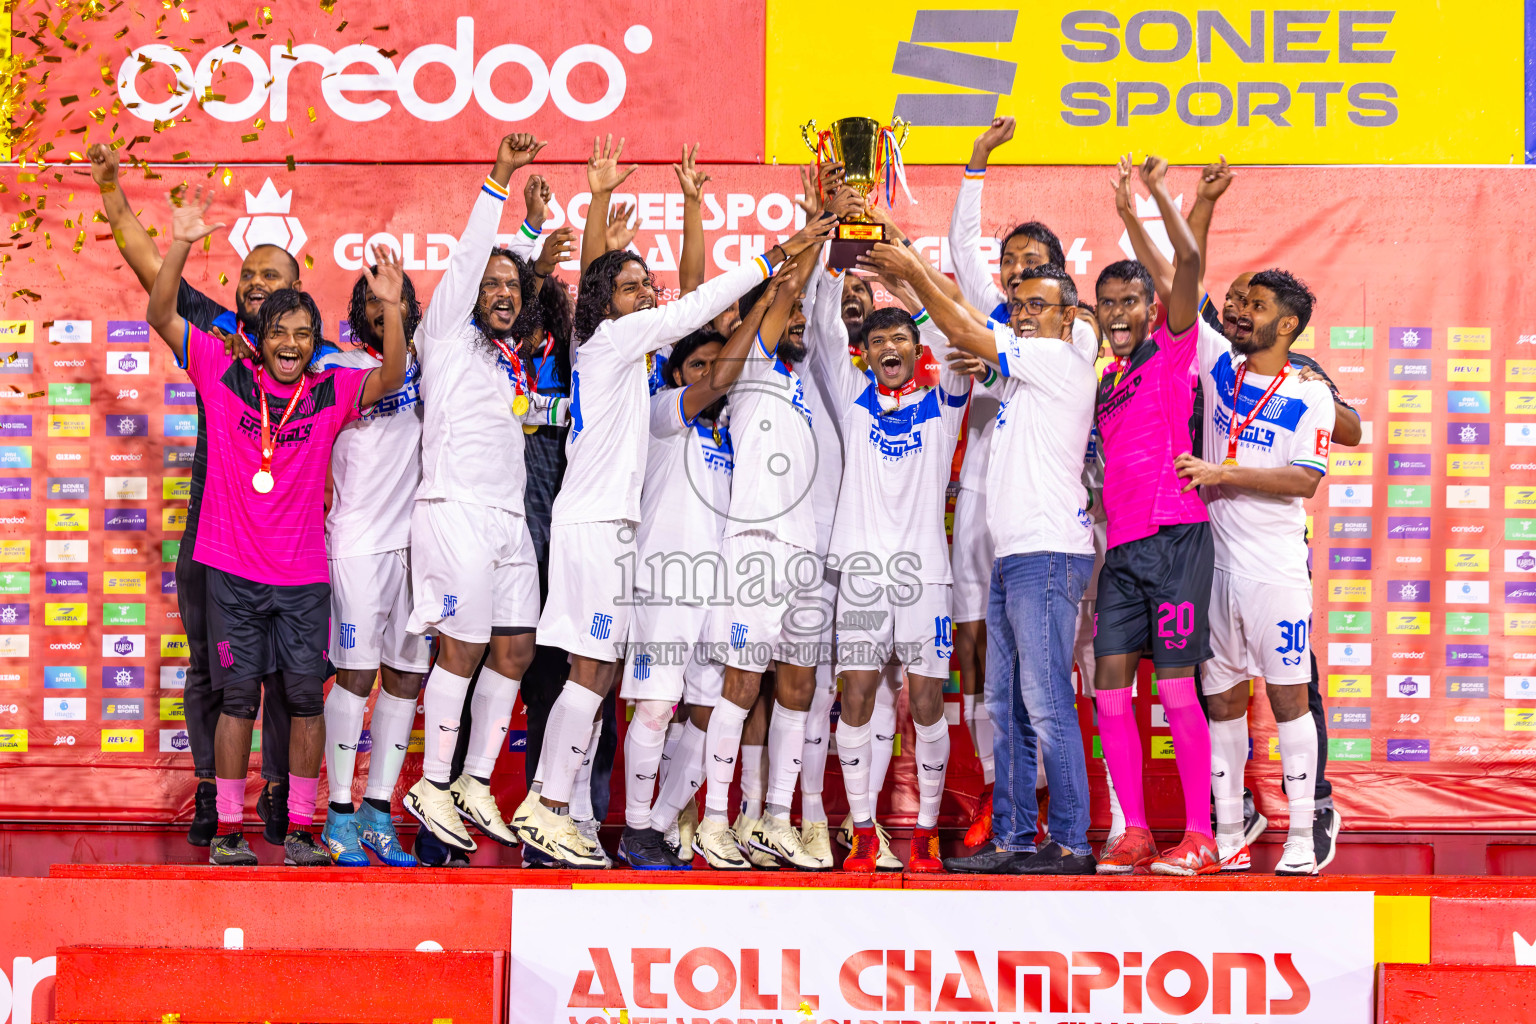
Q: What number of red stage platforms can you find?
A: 3